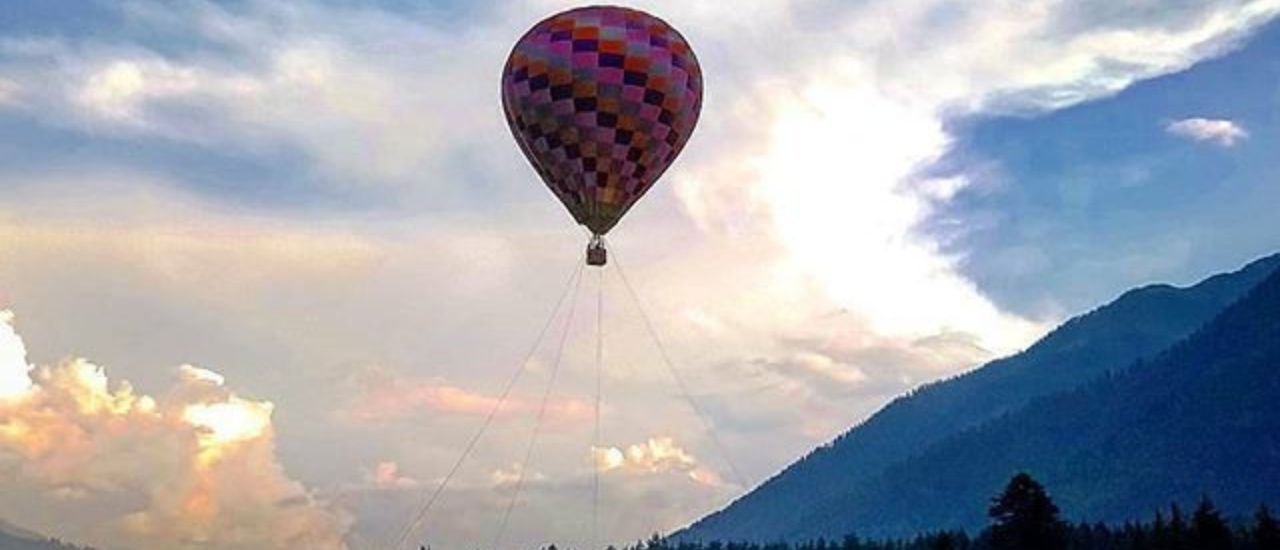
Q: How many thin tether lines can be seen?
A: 4